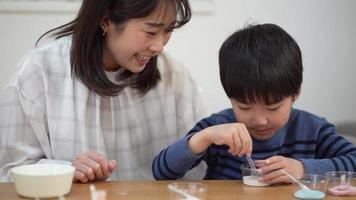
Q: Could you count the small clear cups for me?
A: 4